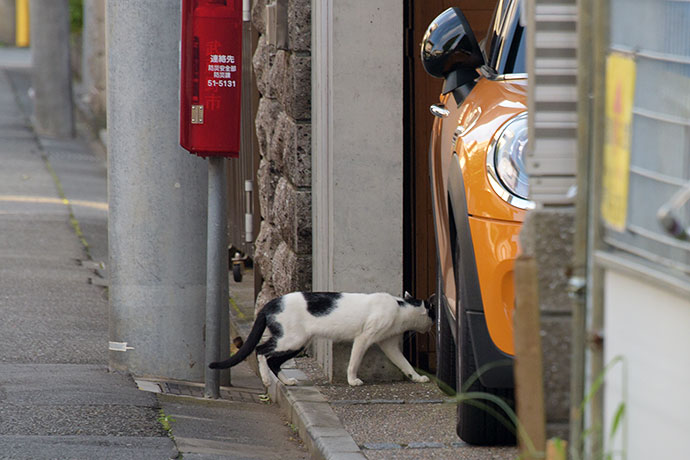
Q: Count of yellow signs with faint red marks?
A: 1